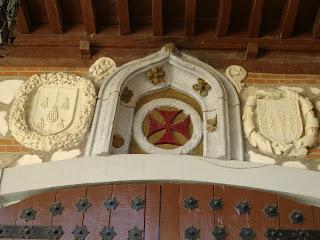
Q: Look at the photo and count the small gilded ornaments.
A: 5